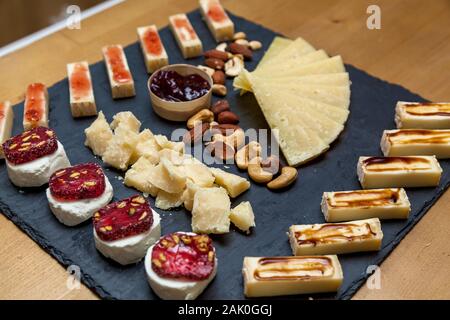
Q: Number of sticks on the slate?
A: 13